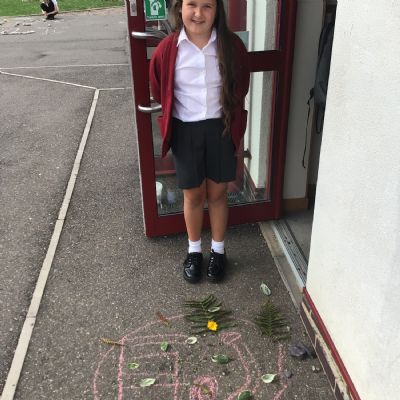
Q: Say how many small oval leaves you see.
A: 9